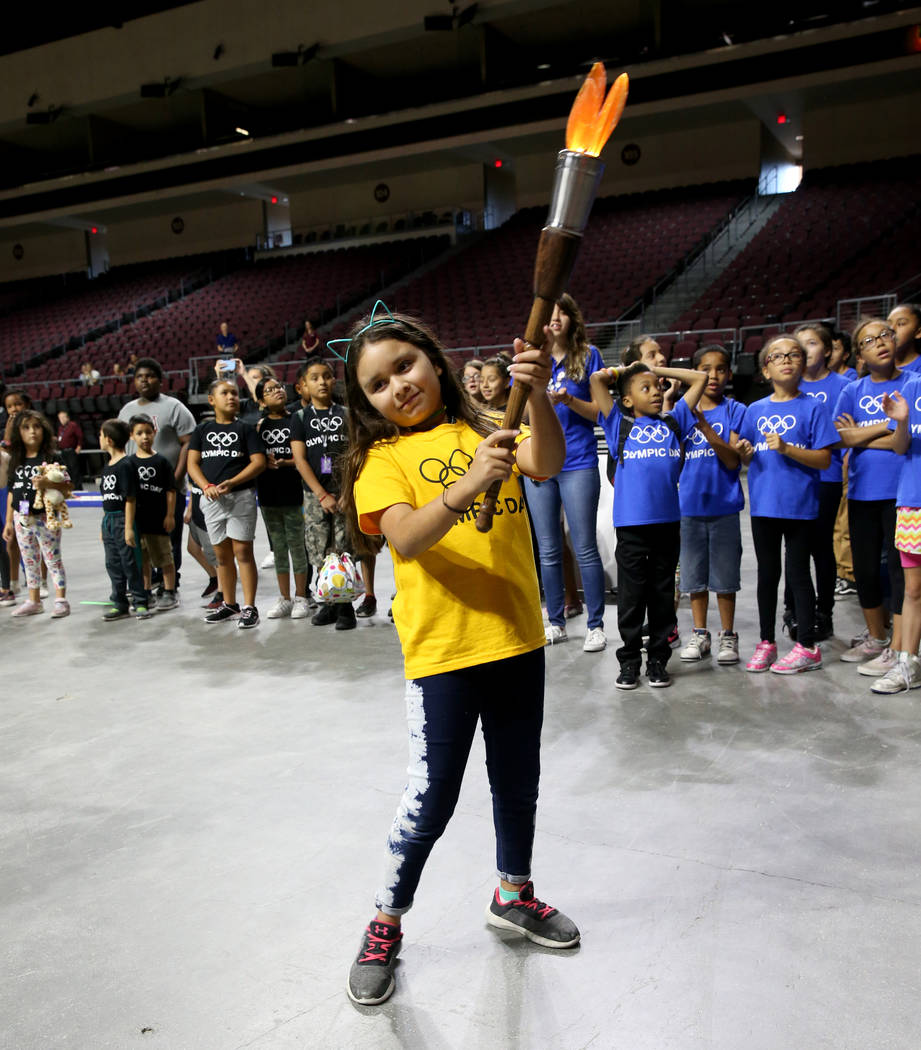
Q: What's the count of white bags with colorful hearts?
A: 0